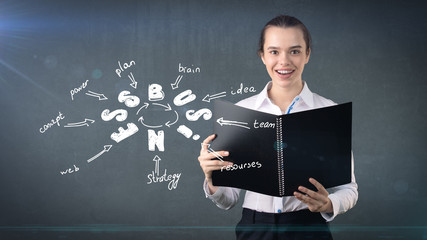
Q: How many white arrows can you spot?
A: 13